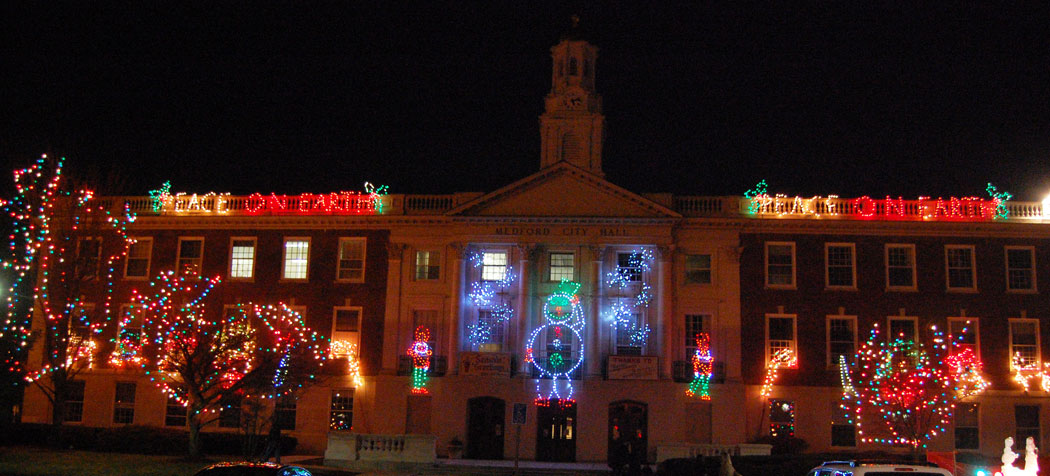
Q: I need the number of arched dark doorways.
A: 3